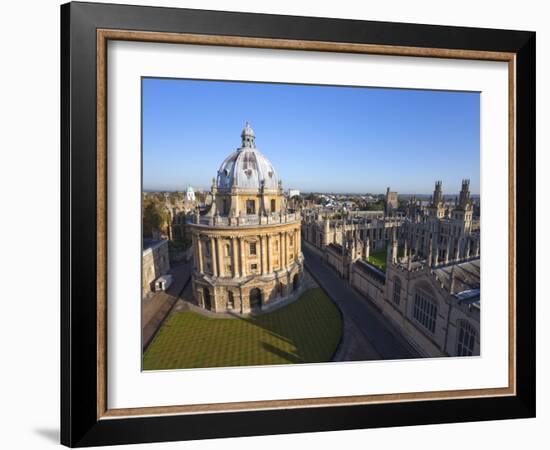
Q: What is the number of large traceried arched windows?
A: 3